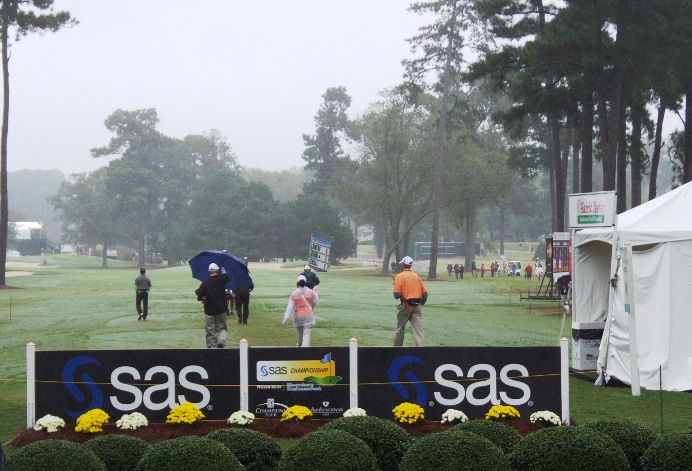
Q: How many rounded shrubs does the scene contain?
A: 11